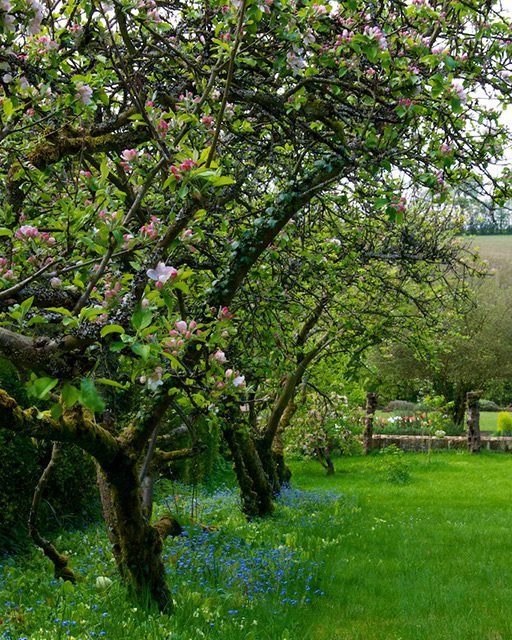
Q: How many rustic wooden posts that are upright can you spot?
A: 2